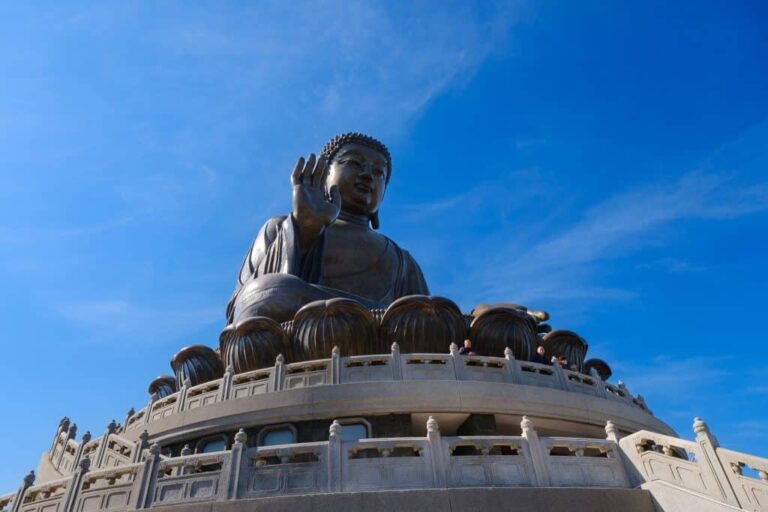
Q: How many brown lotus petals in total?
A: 8